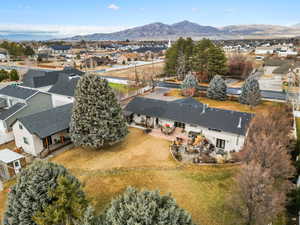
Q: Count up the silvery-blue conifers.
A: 6